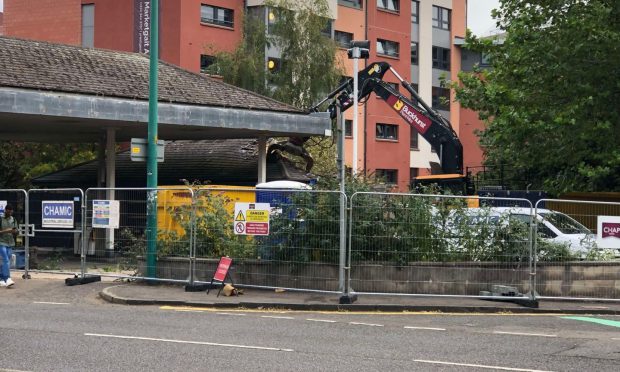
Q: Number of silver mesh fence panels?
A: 6